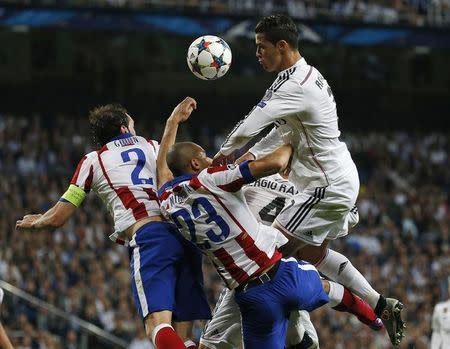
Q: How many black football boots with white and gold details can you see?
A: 1